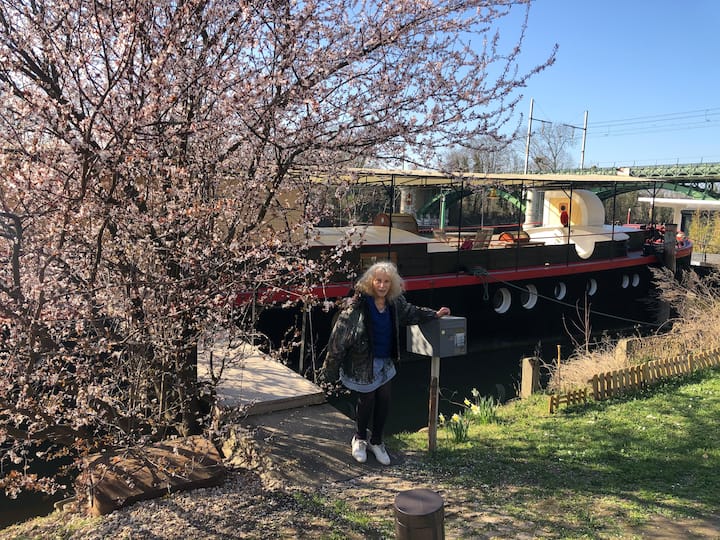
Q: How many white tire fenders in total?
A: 6